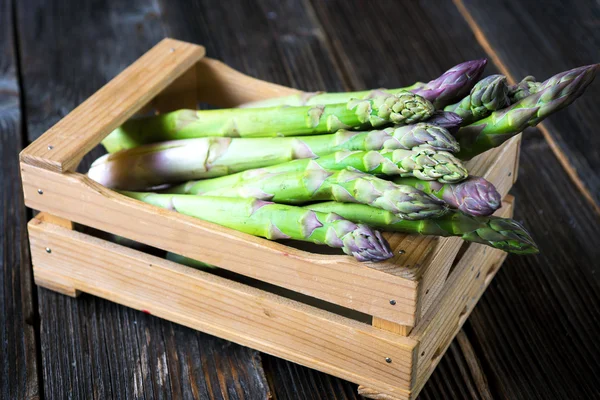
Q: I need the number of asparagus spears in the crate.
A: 12